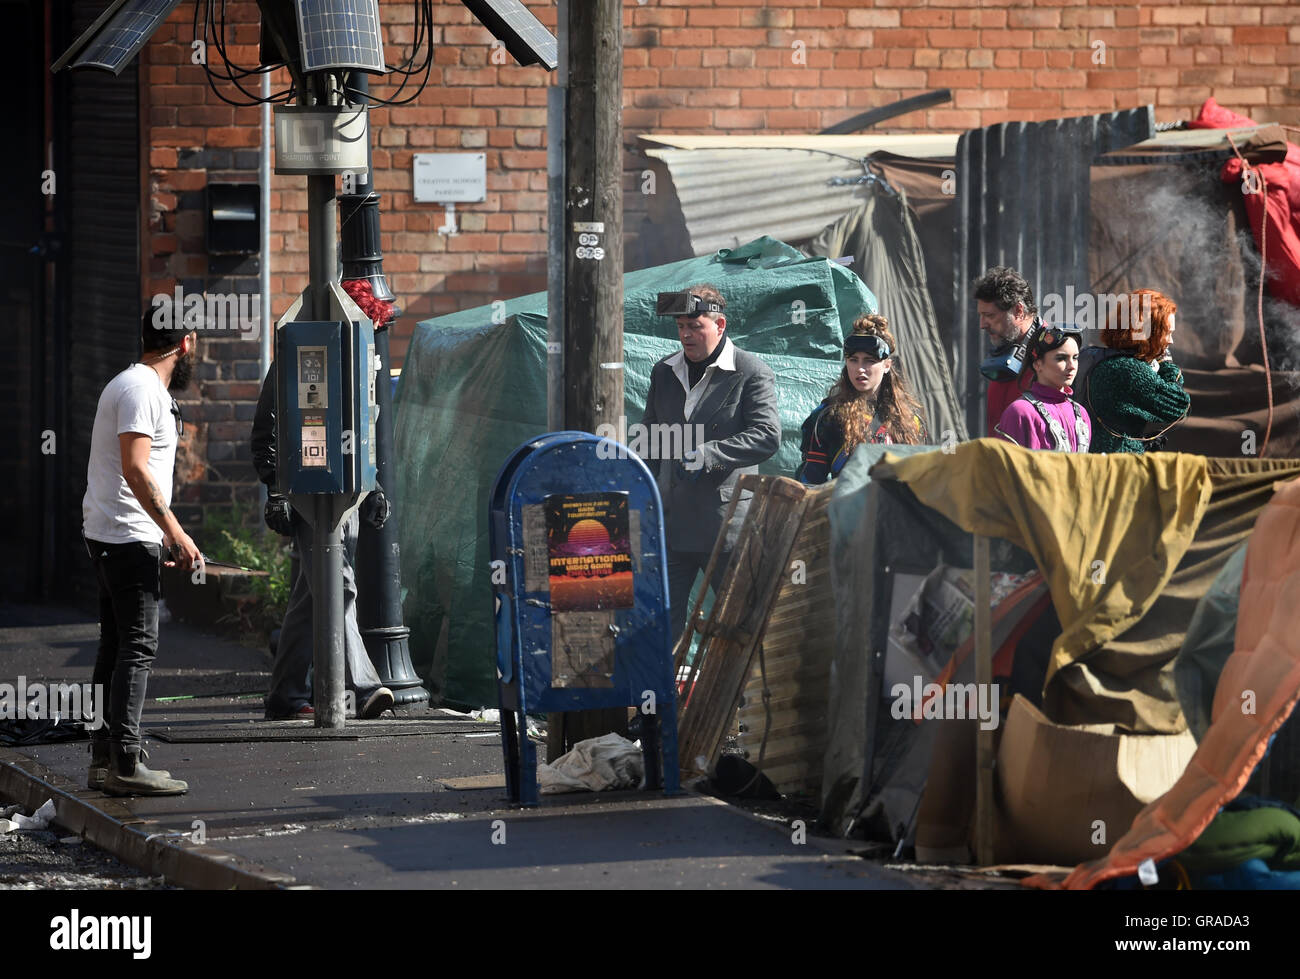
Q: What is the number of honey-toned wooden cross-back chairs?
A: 0